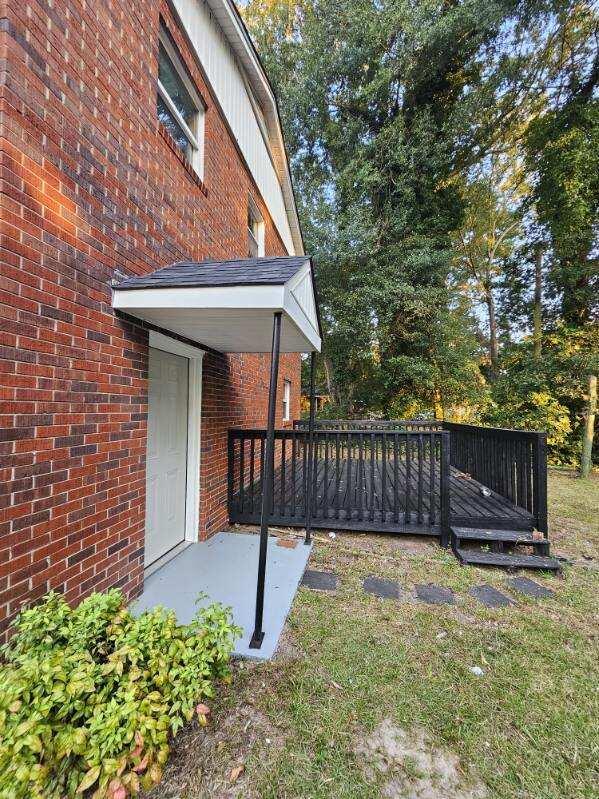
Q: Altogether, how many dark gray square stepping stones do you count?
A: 5